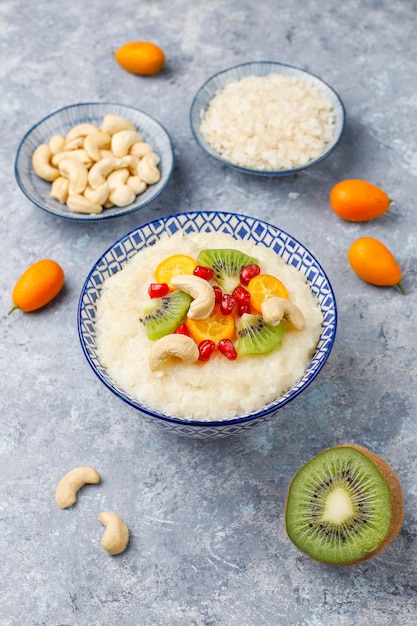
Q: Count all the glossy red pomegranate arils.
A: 10